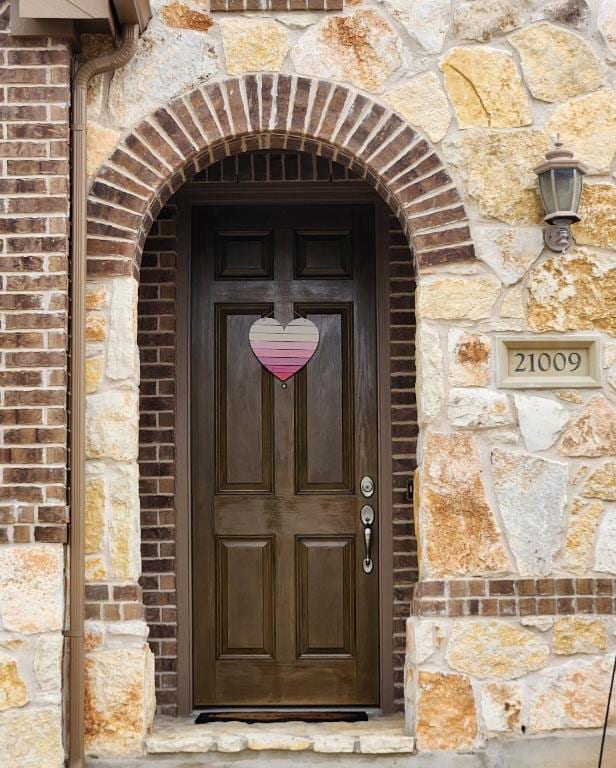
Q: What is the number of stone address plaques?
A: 1